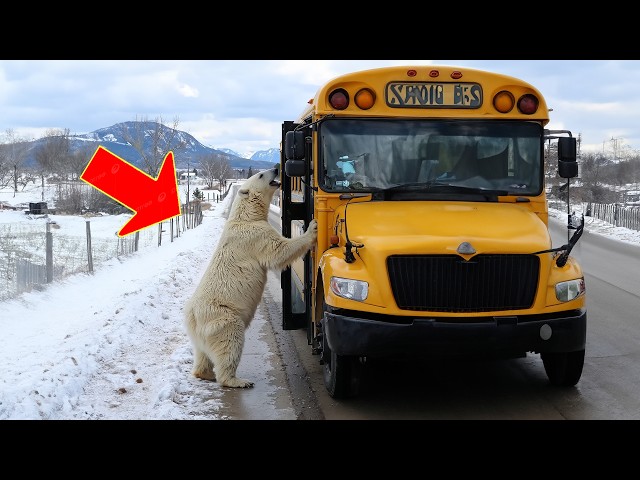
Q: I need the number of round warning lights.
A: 4